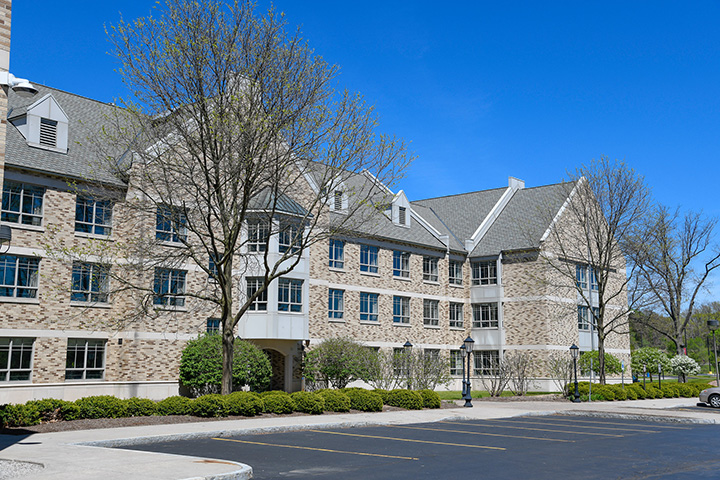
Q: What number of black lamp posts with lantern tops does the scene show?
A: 4